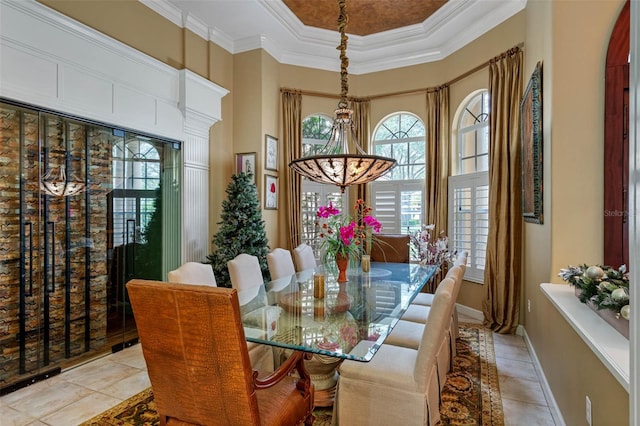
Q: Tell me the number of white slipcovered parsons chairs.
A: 8